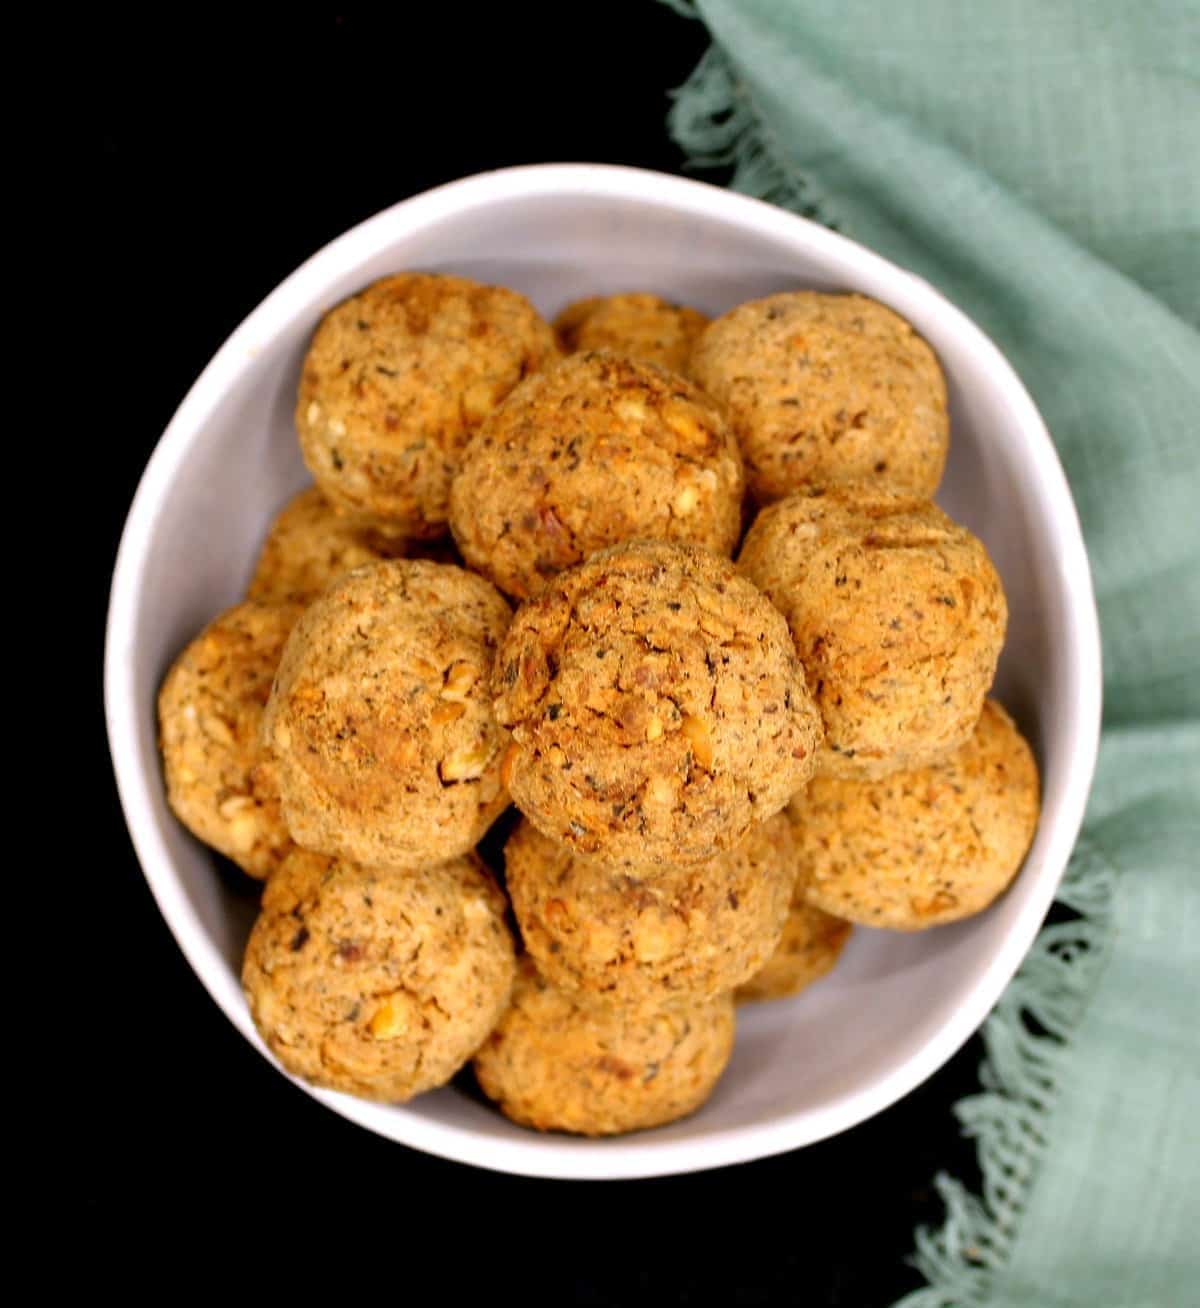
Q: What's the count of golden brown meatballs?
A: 14